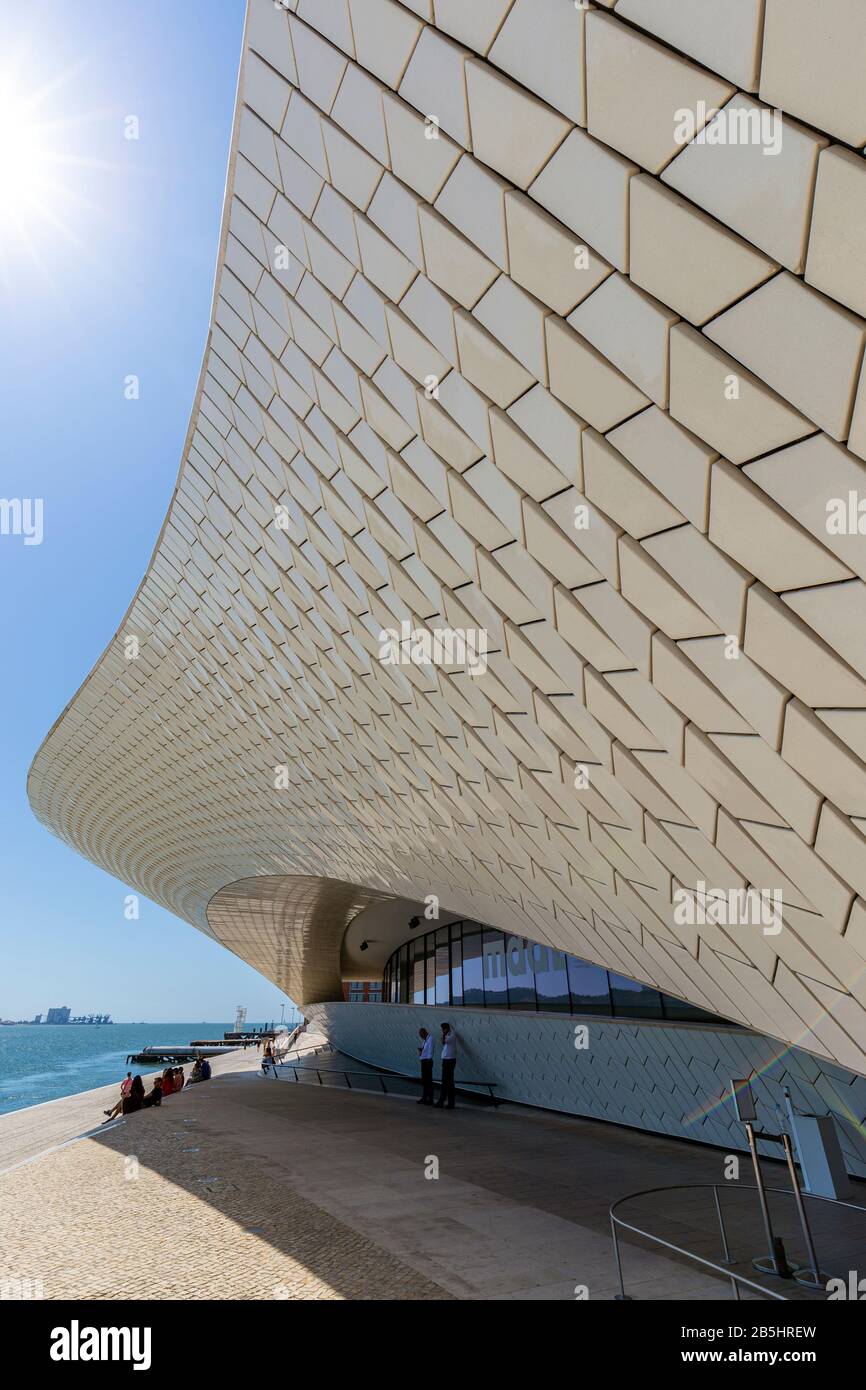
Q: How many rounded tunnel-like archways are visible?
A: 1